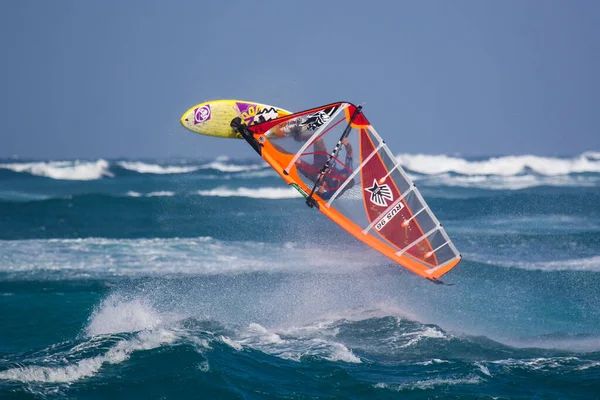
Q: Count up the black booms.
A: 1